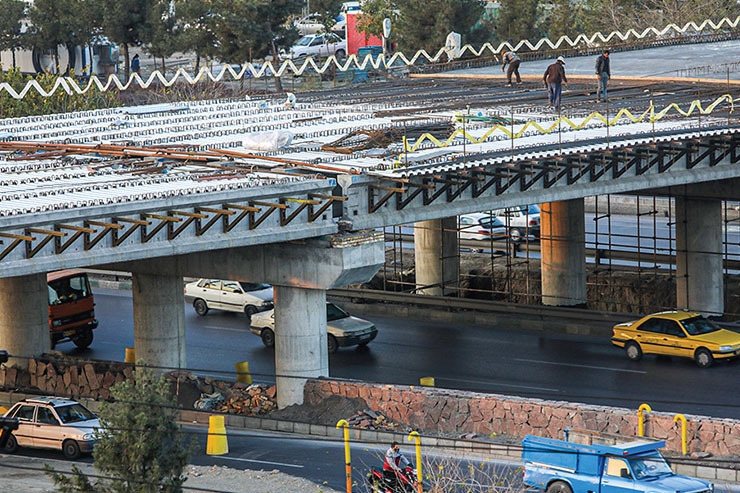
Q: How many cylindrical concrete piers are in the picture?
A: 6